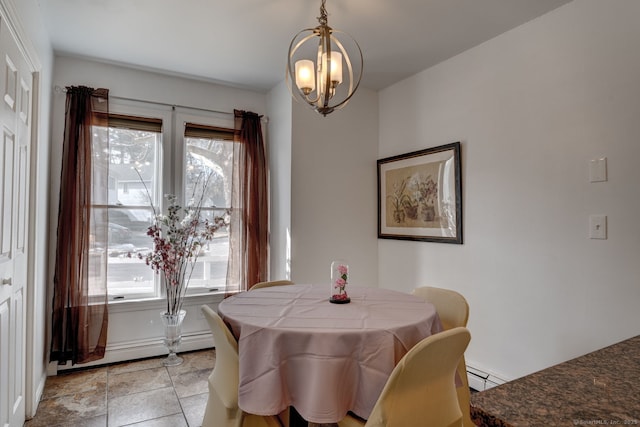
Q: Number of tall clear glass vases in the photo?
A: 1